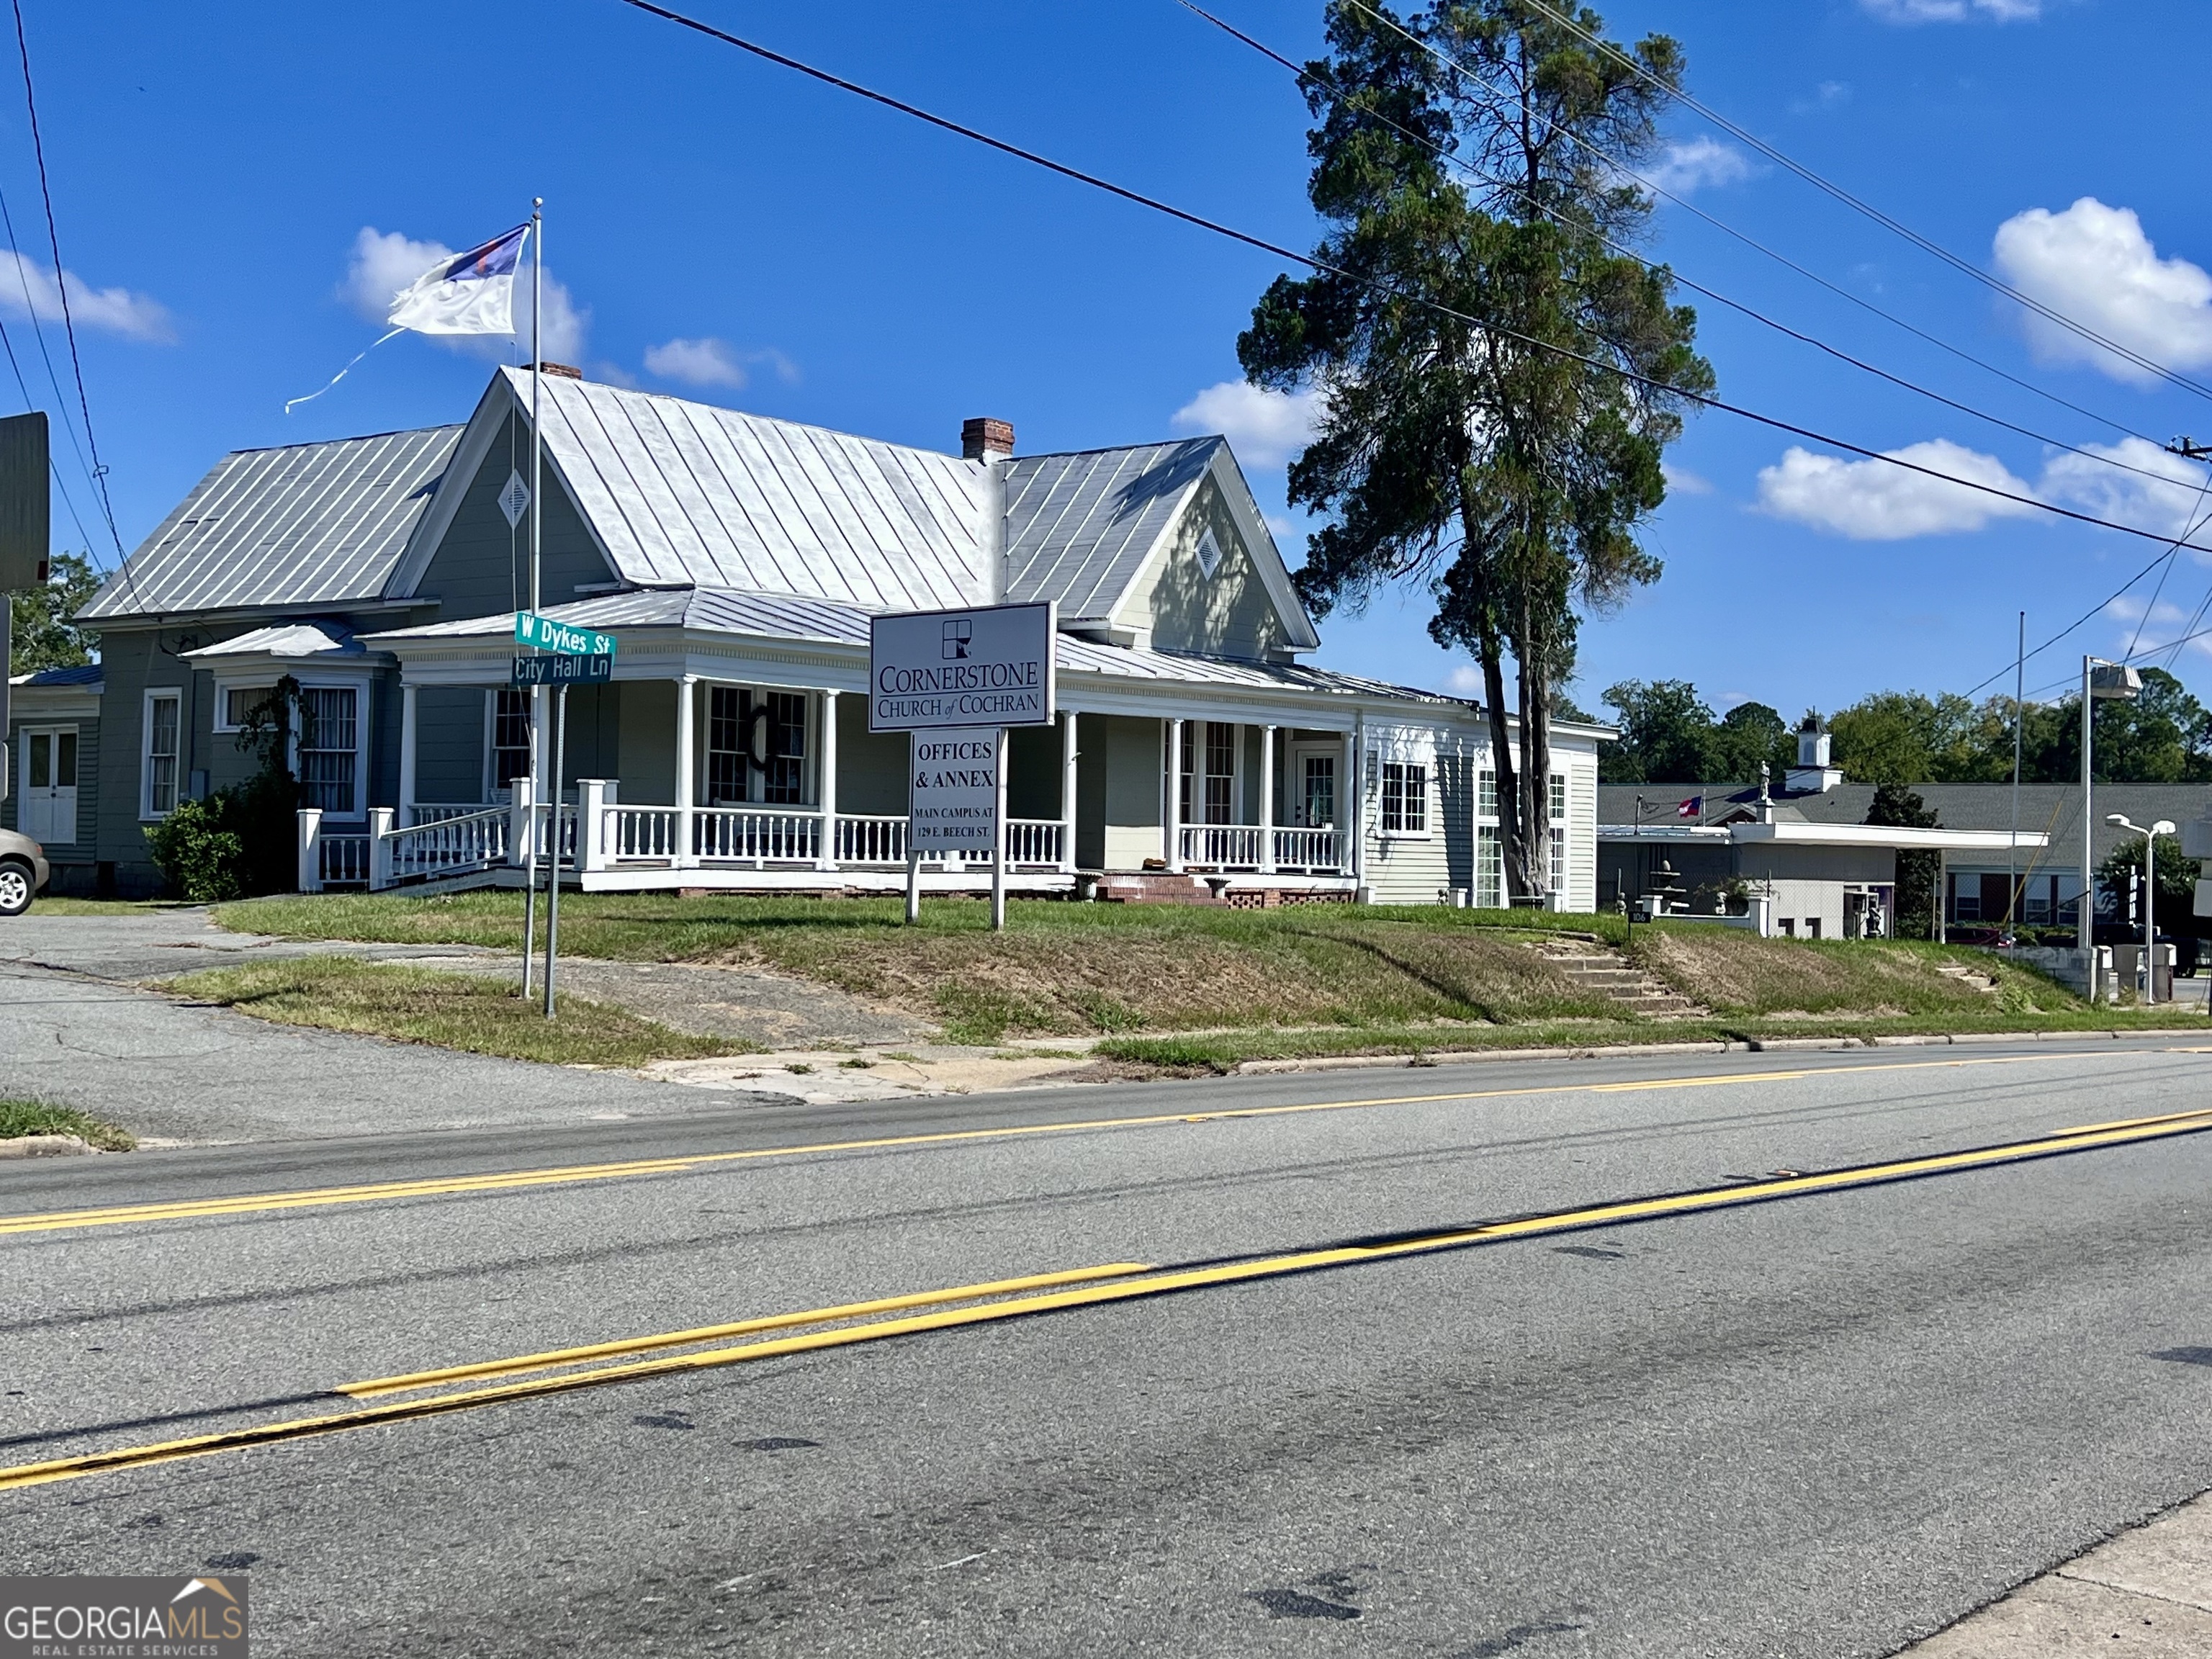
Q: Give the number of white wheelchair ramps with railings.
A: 1